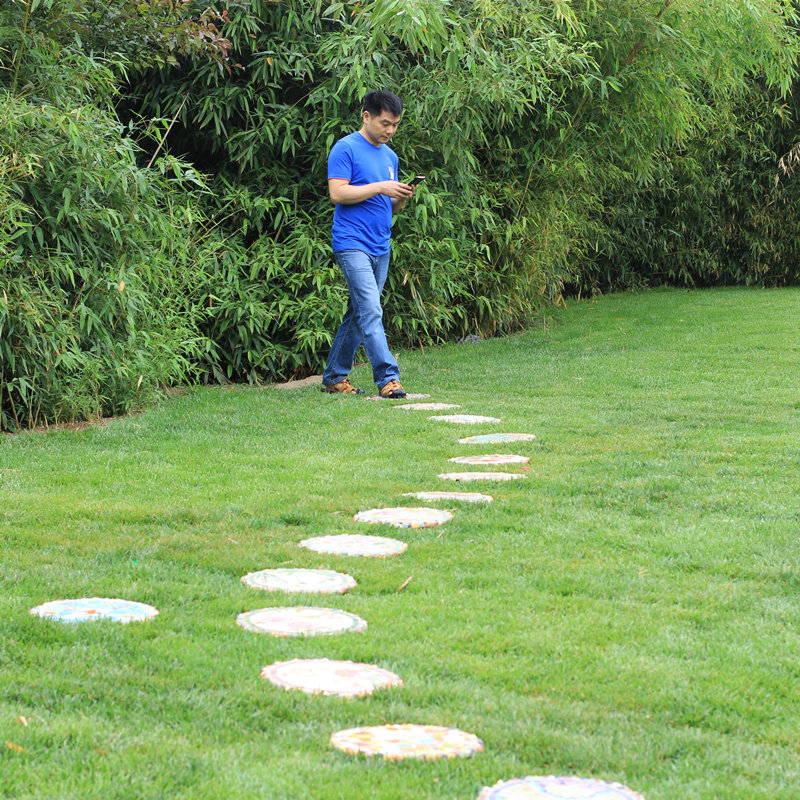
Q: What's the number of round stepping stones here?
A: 15